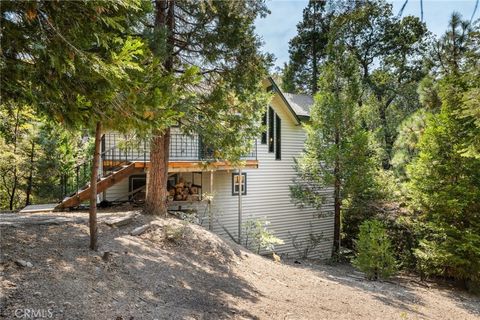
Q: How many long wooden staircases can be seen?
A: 1